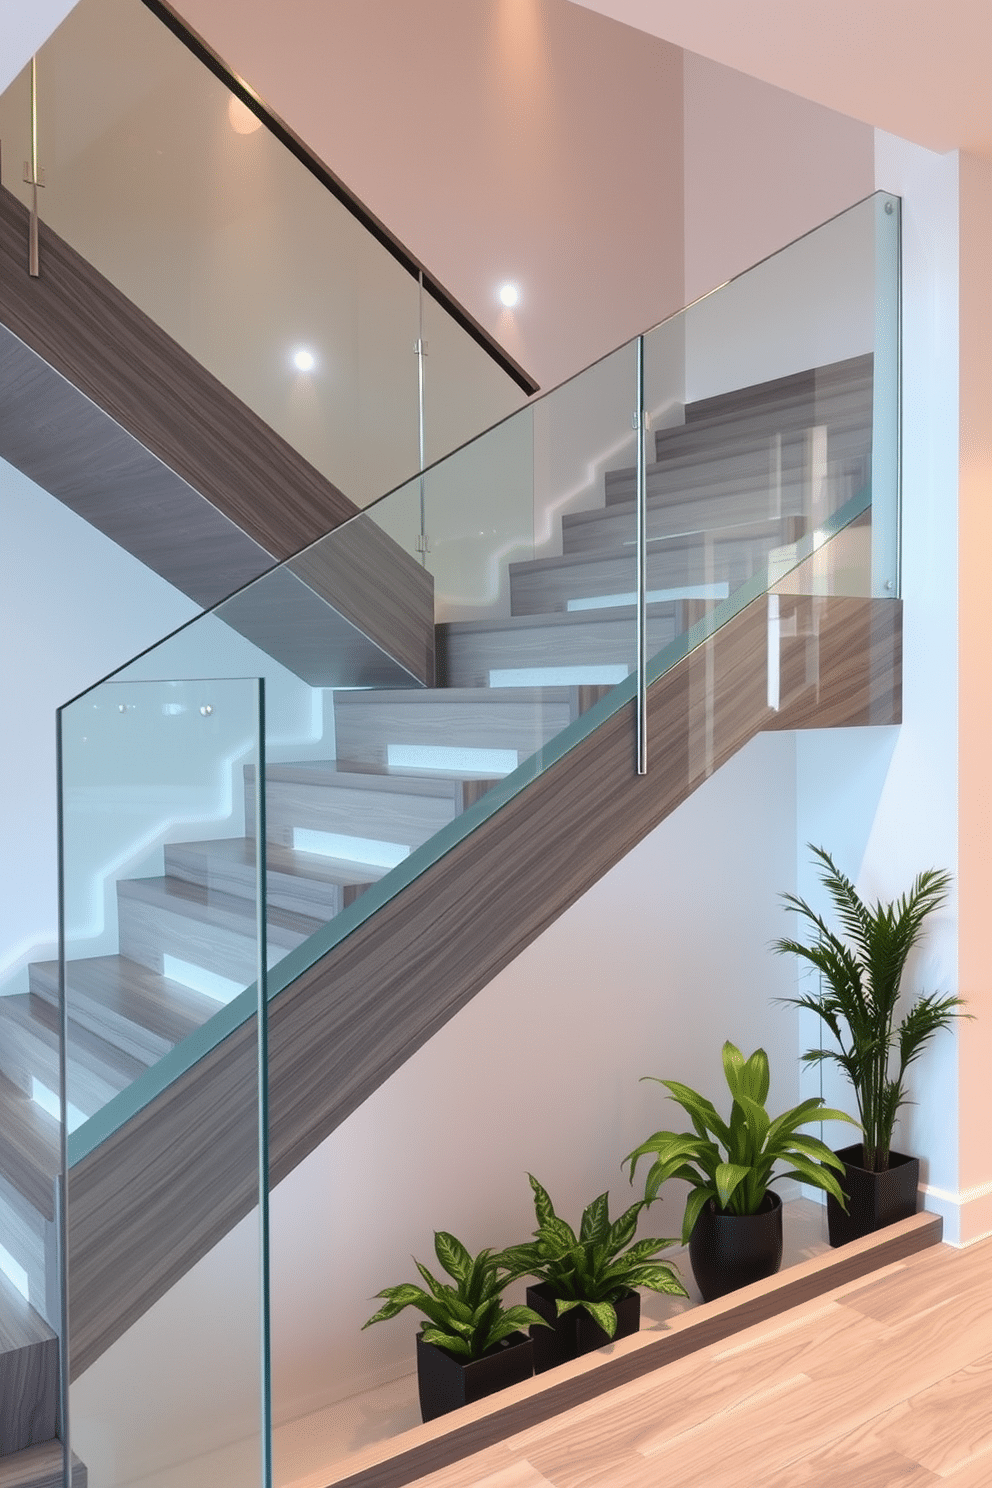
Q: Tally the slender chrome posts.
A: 3